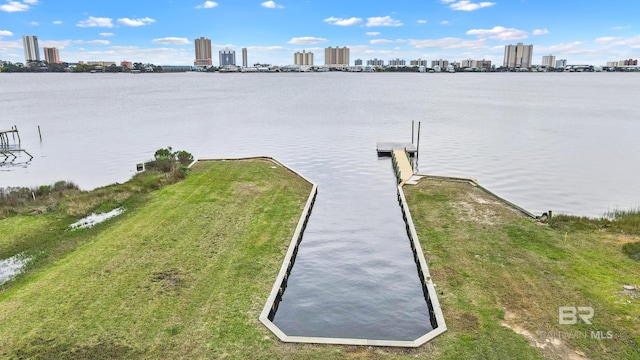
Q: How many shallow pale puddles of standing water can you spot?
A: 2